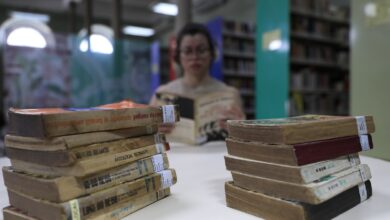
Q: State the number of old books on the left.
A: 7